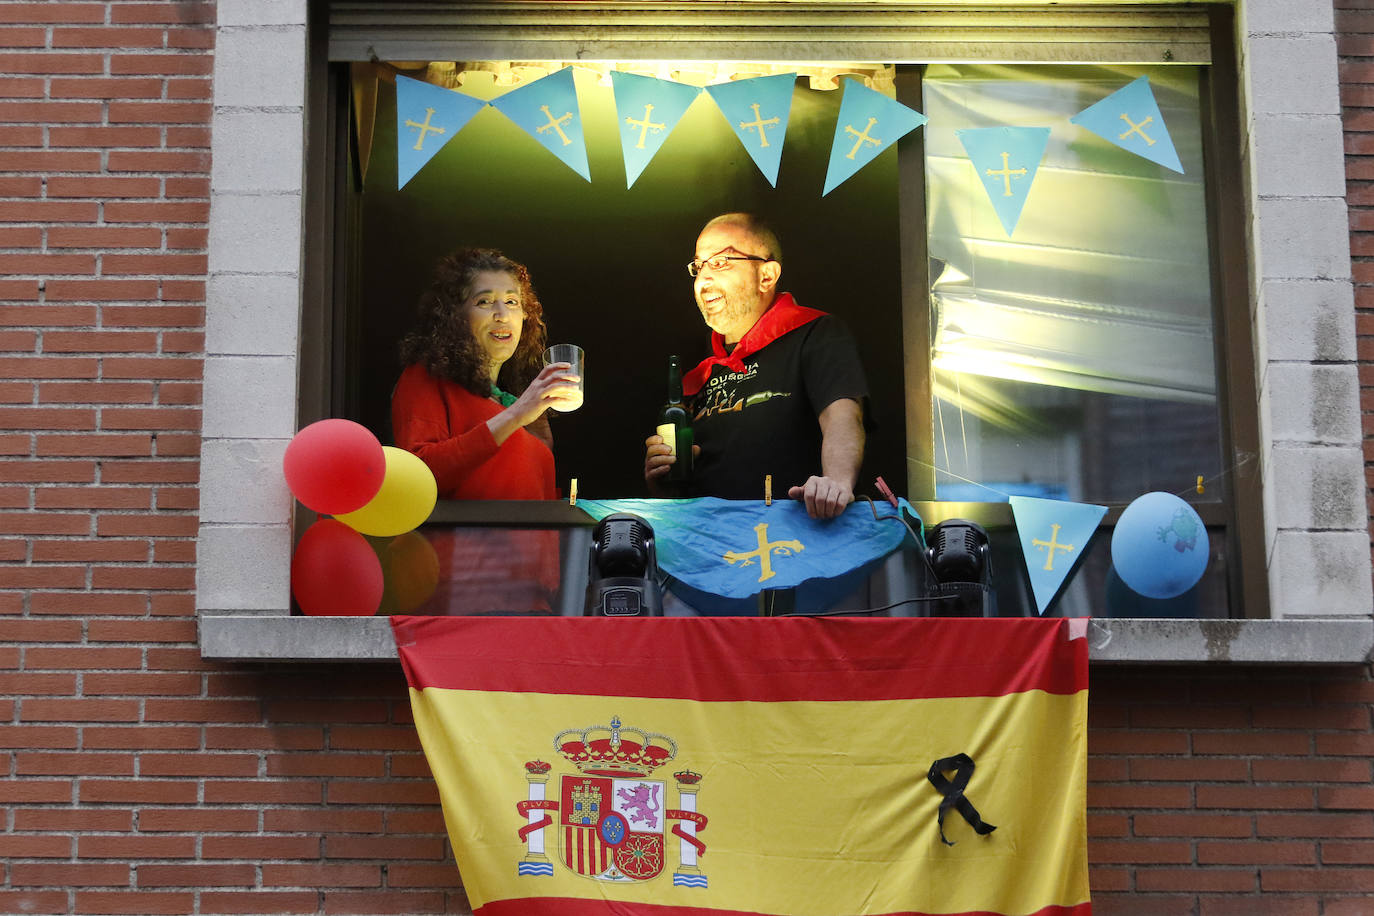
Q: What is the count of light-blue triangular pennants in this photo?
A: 8